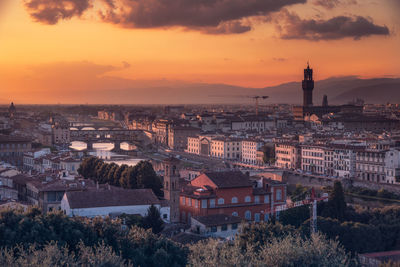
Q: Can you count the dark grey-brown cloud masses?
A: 3